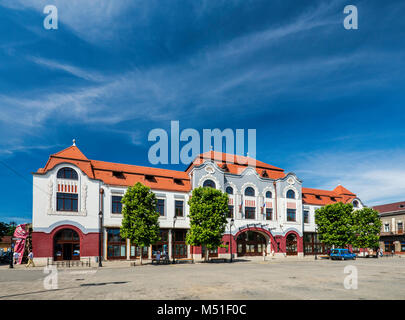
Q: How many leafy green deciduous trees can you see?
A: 4